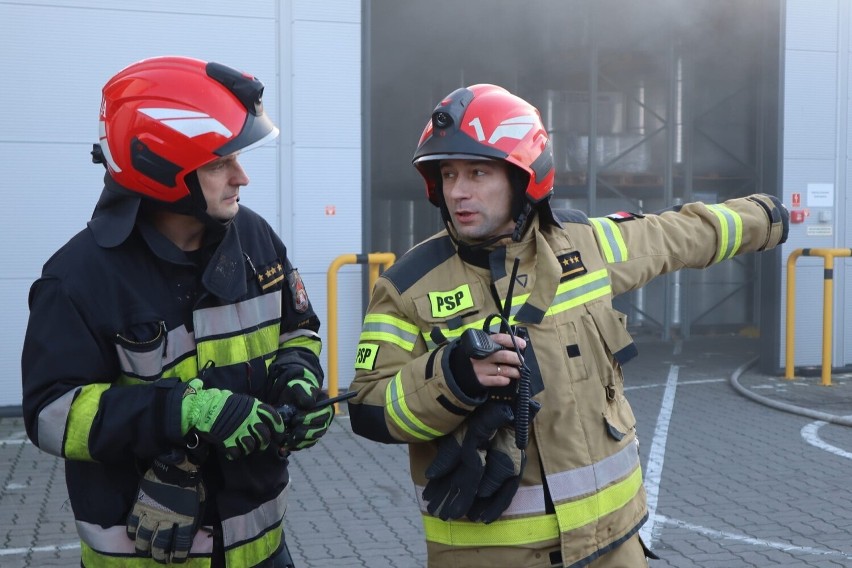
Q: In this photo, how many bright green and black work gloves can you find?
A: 2